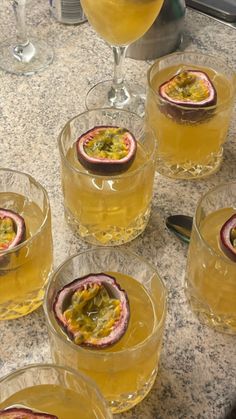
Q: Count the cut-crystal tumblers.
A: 6